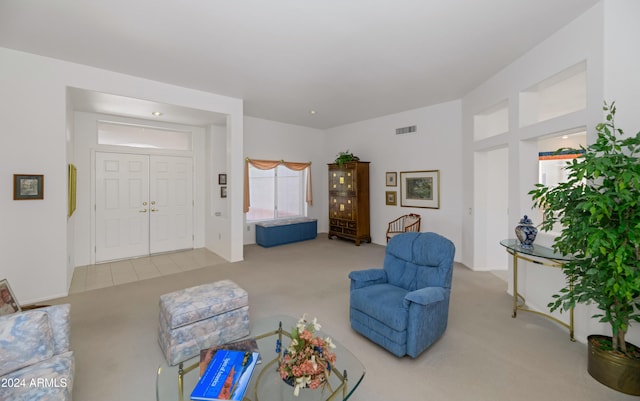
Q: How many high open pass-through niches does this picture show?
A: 2